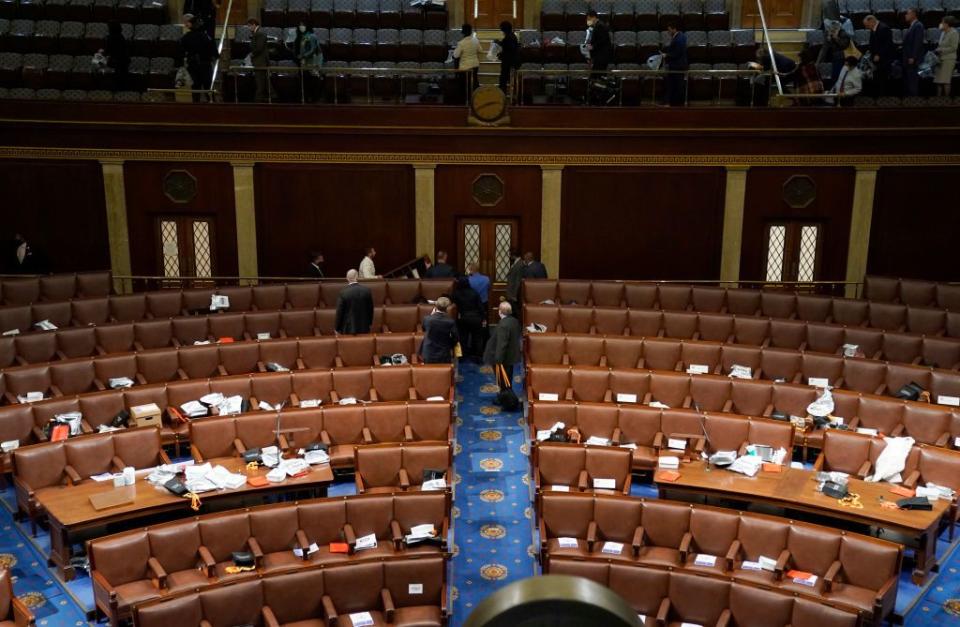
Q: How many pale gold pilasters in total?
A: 6